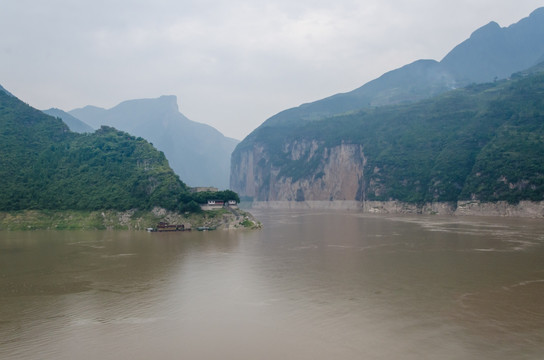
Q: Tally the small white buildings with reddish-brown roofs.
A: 2